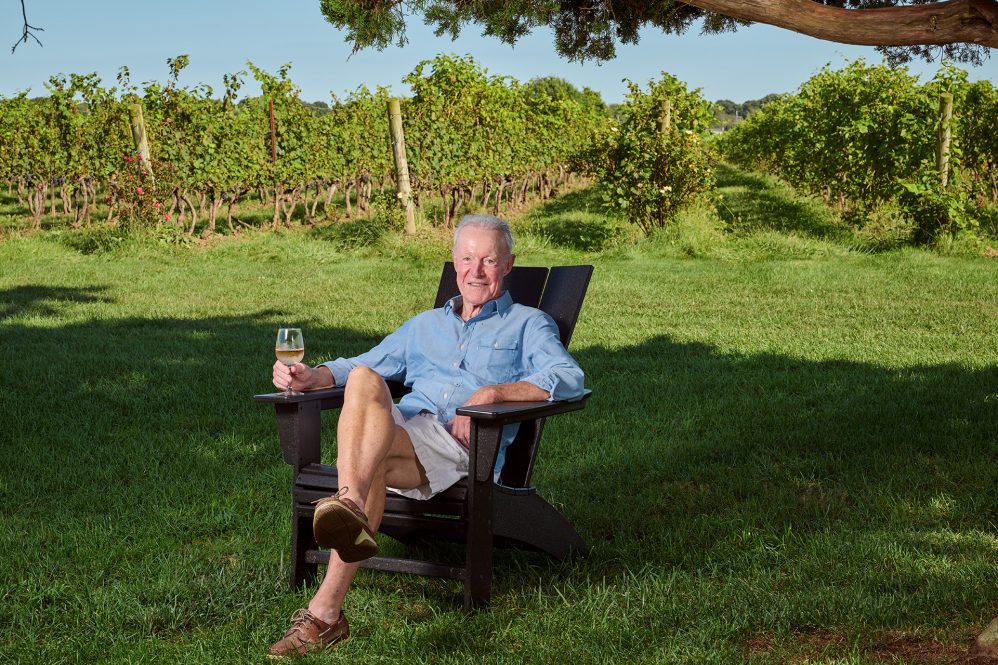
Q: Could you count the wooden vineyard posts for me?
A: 4